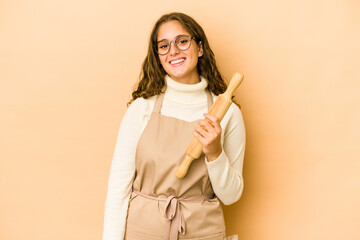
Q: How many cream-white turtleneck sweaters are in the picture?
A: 1